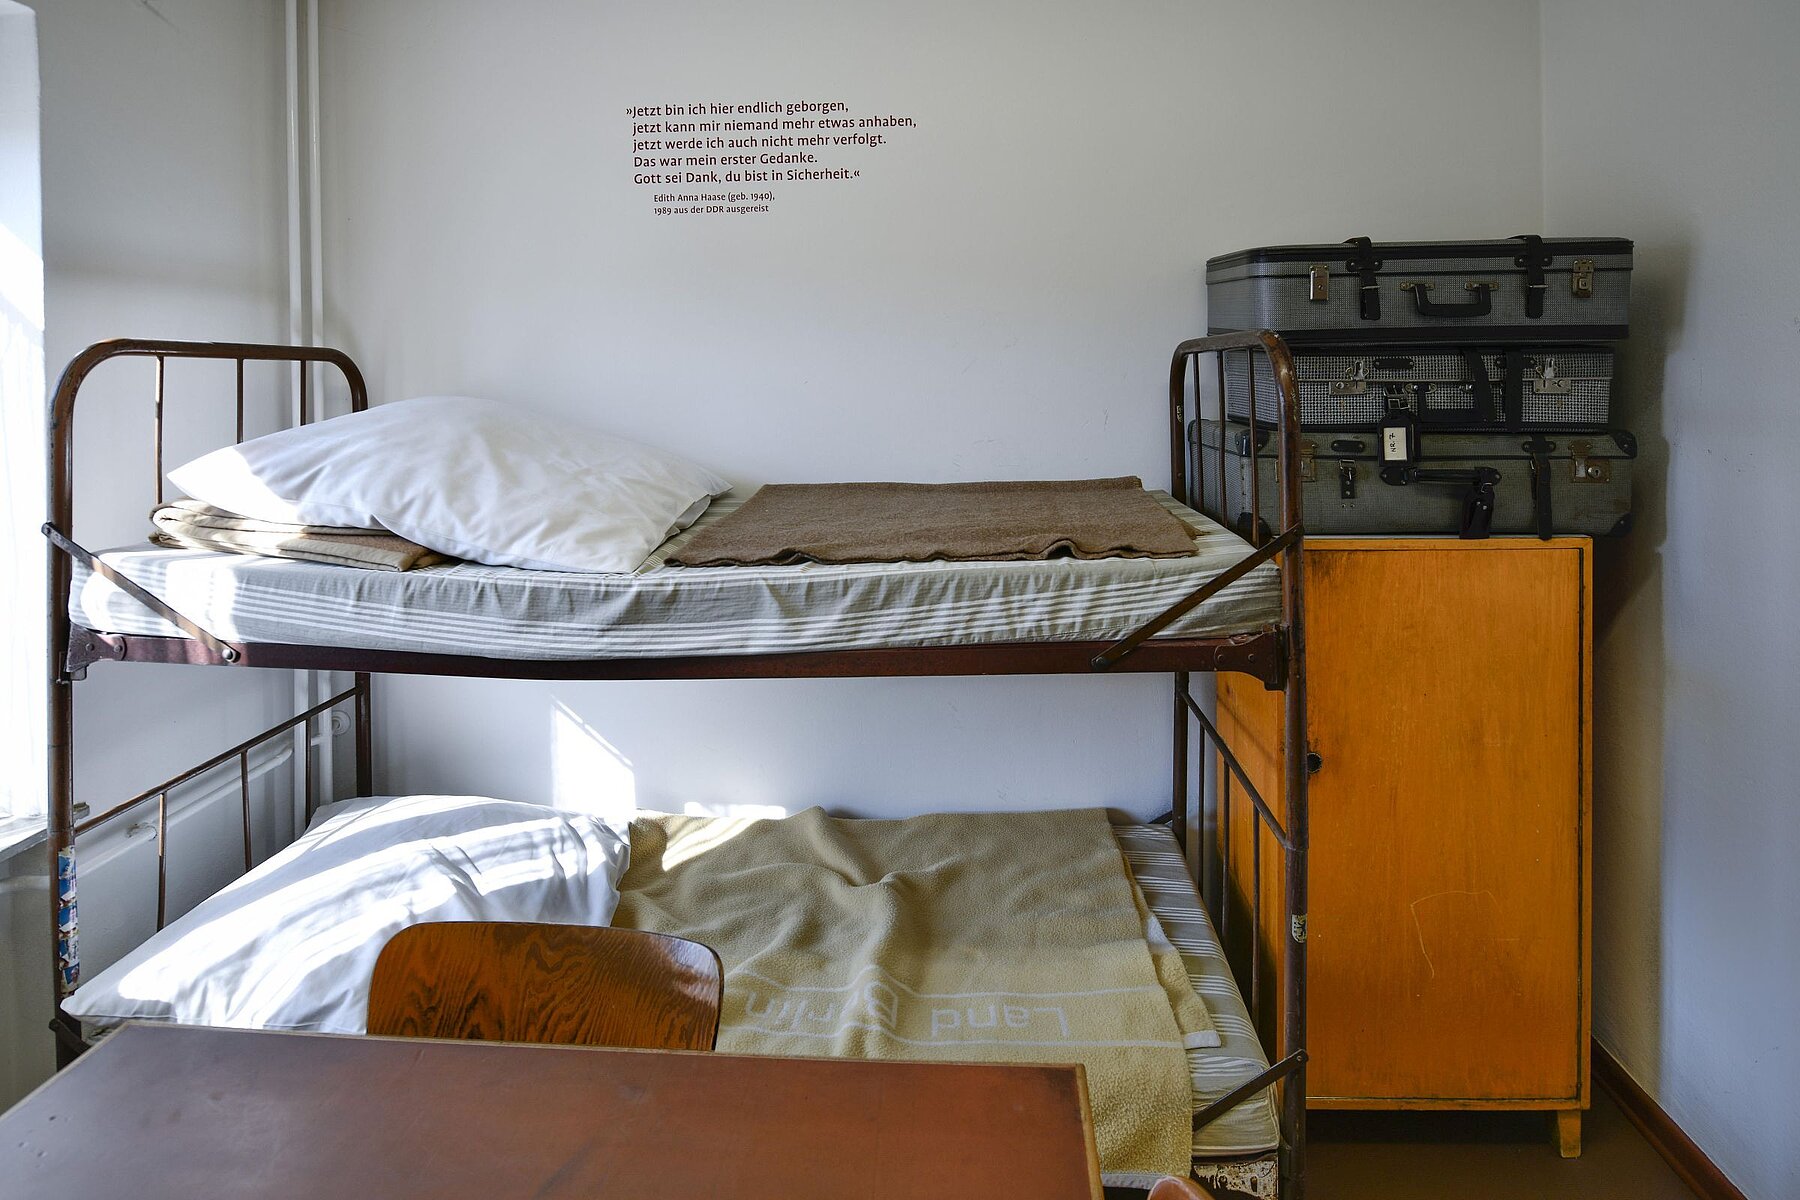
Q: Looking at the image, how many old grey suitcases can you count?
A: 3